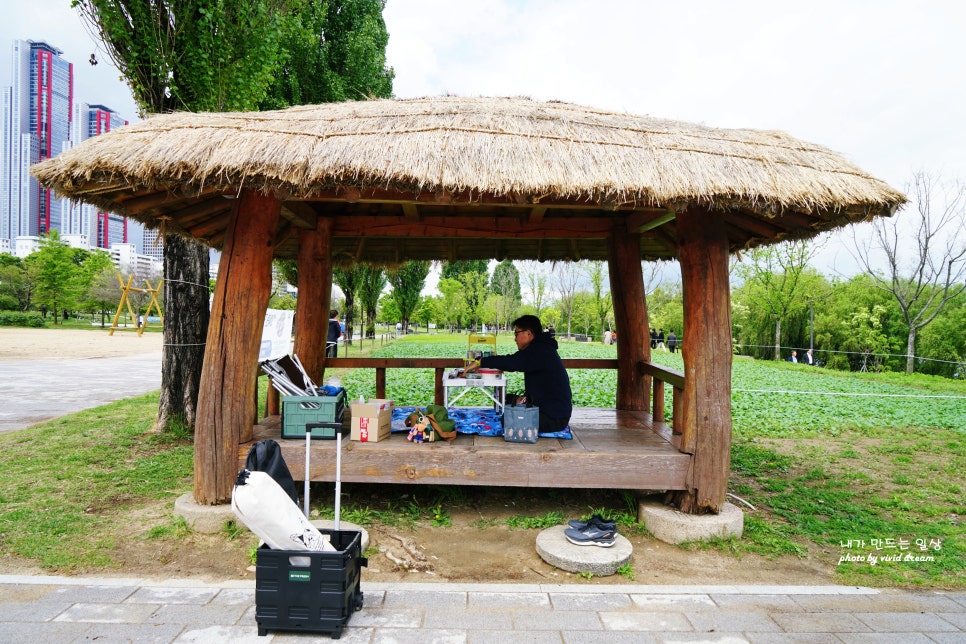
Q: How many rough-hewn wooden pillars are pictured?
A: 4